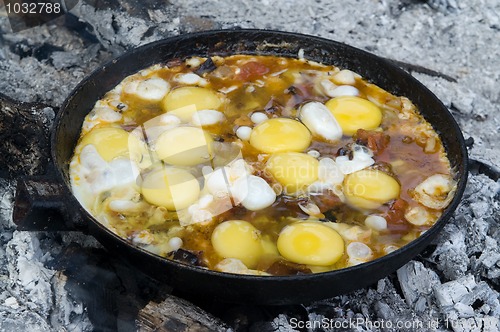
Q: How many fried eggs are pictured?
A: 10